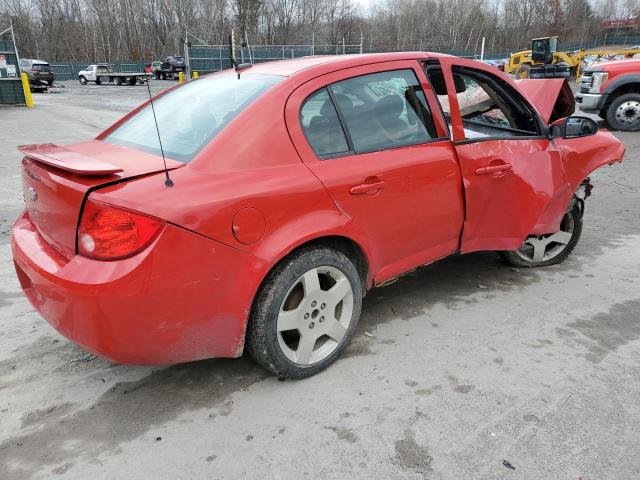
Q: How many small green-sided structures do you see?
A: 1